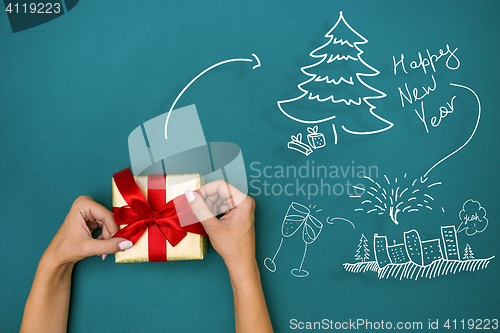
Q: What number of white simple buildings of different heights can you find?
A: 5